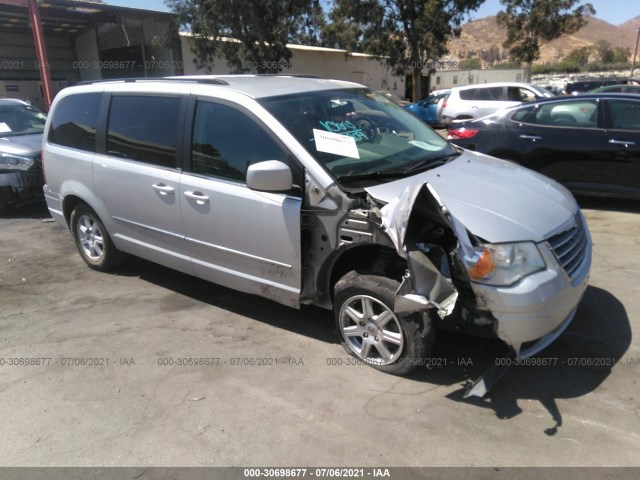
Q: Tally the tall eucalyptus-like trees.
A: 3